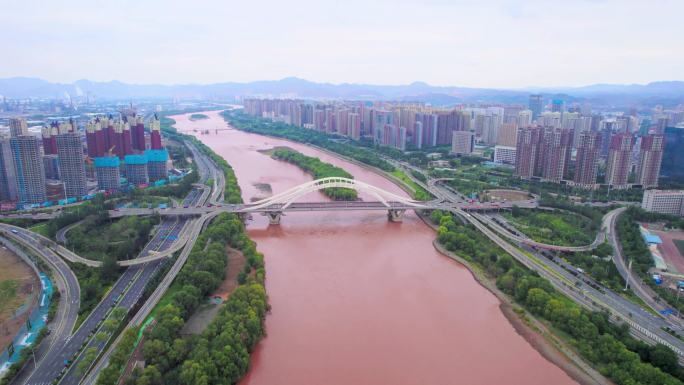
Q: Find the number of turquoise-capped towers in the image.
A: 3